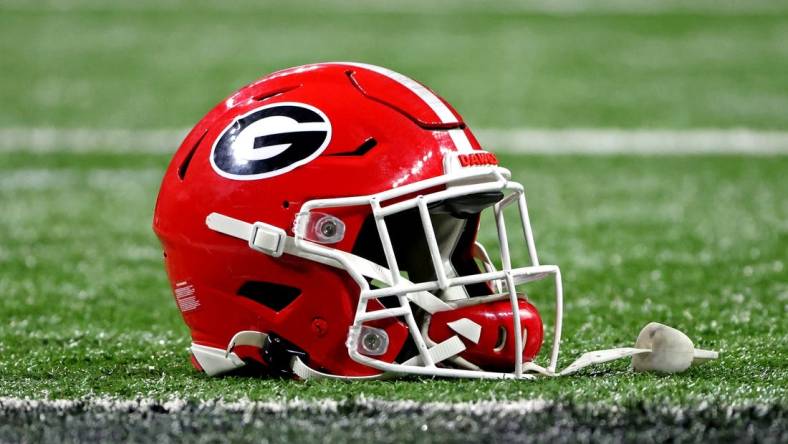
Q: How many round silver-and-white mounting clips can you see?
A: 2